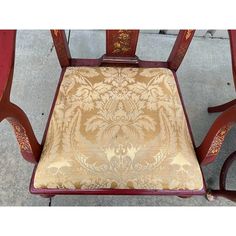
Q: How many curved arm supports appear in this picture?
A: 2